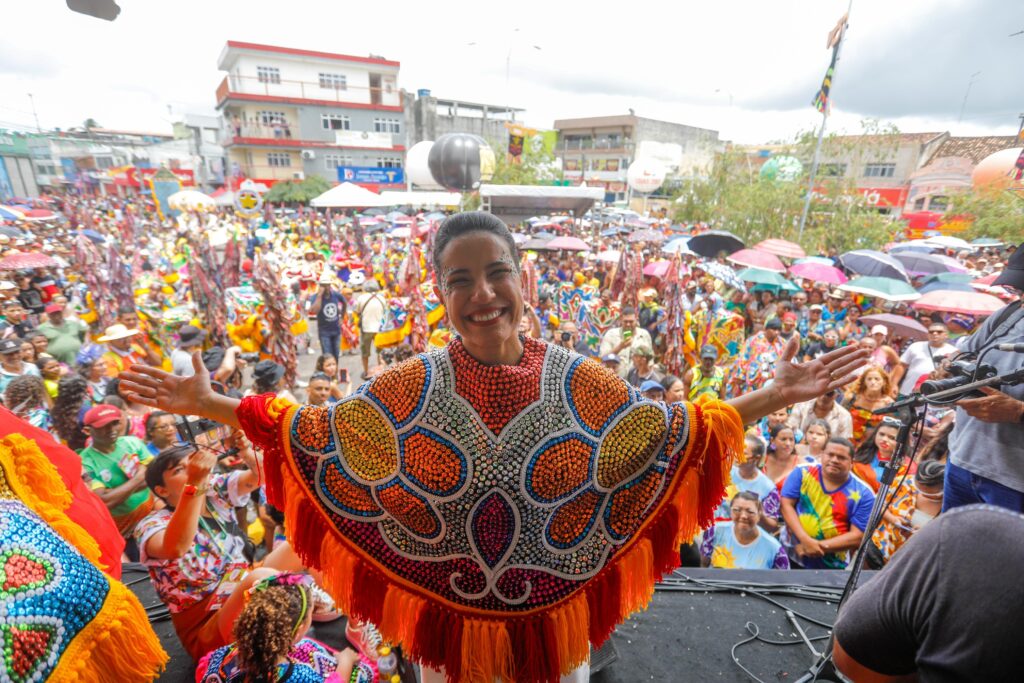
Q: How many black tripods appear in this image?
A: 1